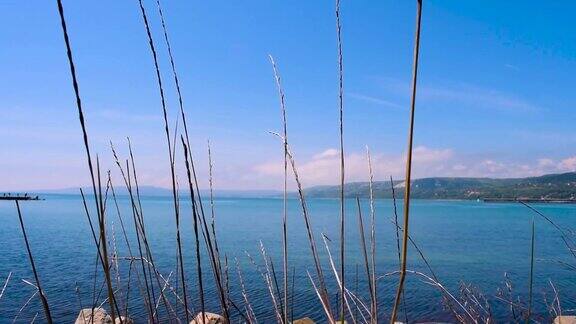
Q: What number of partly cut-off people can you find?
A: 0